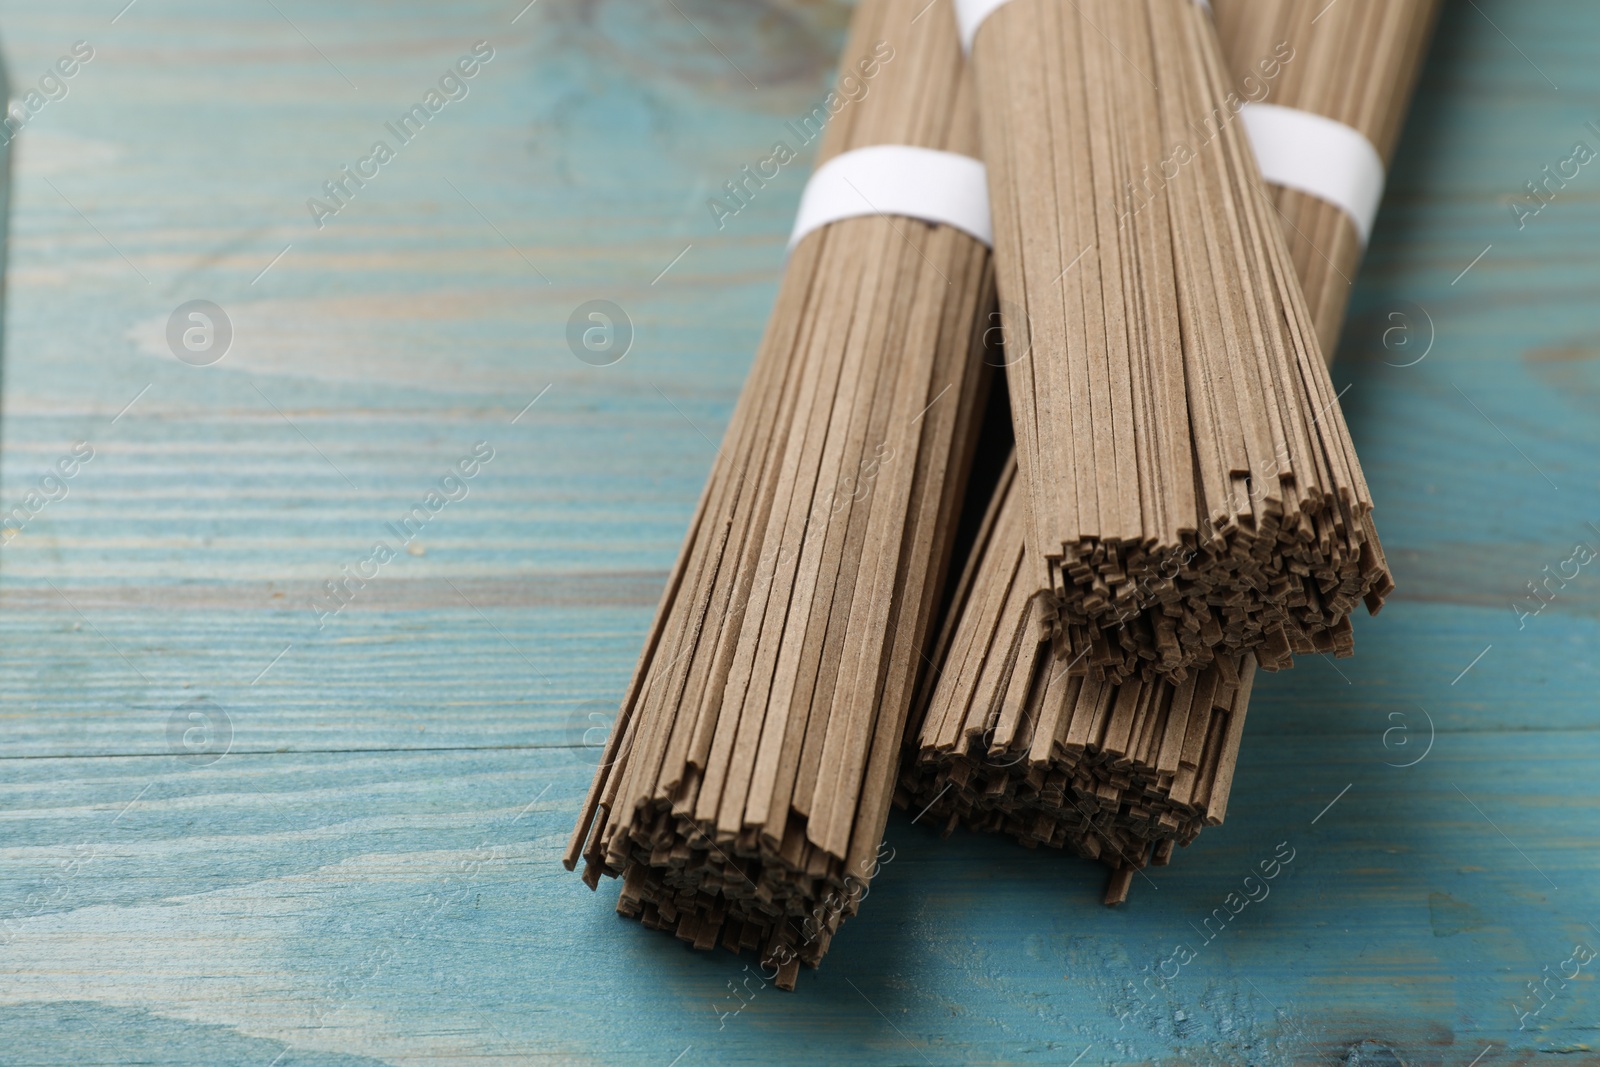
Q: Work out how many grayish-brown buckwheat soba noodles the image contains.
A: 3